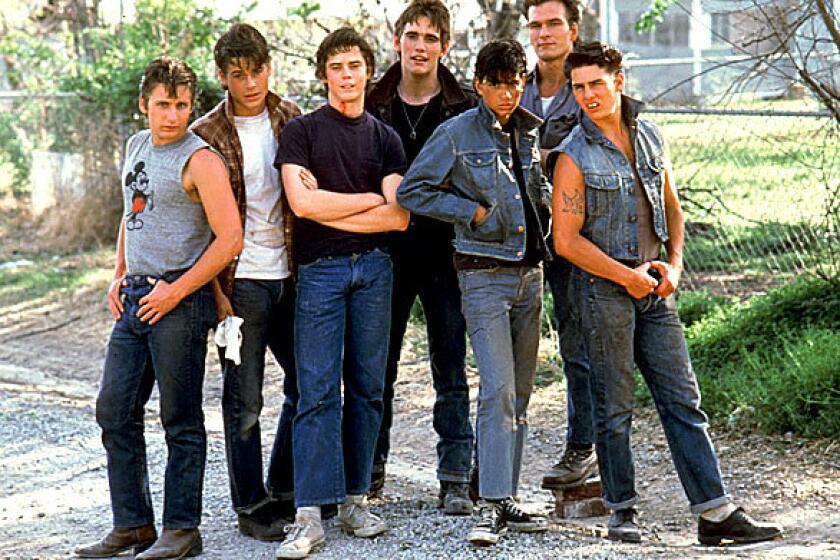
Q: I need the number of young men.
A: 7